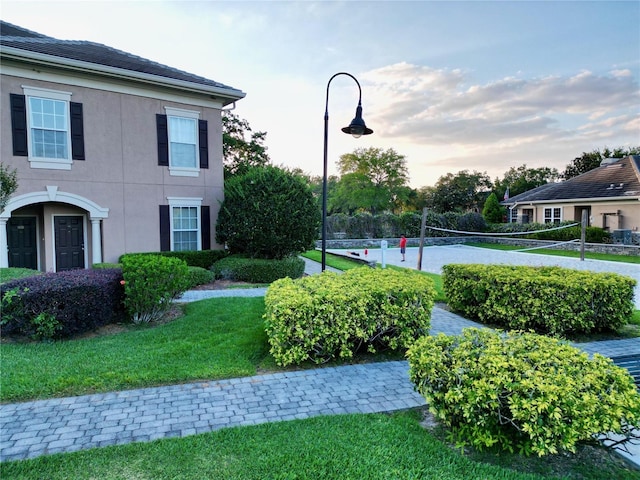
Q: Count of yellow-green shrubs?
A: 3